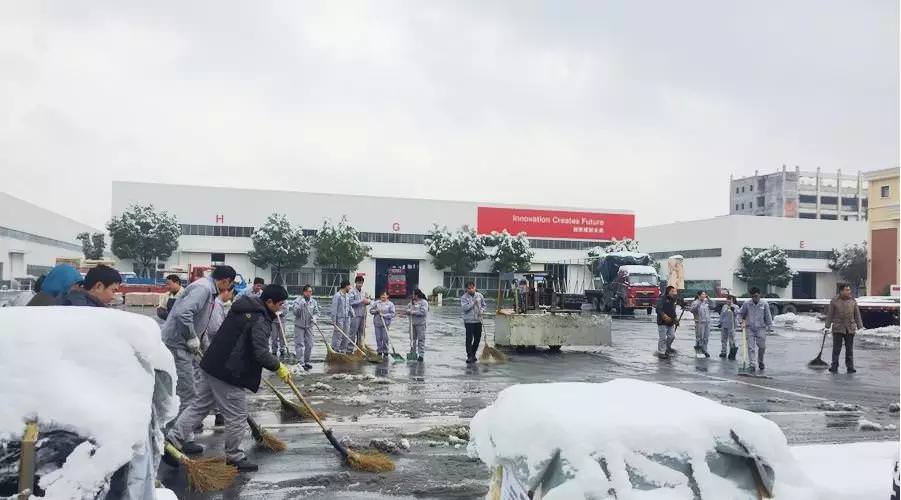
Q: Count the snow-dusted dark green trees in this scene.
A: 9